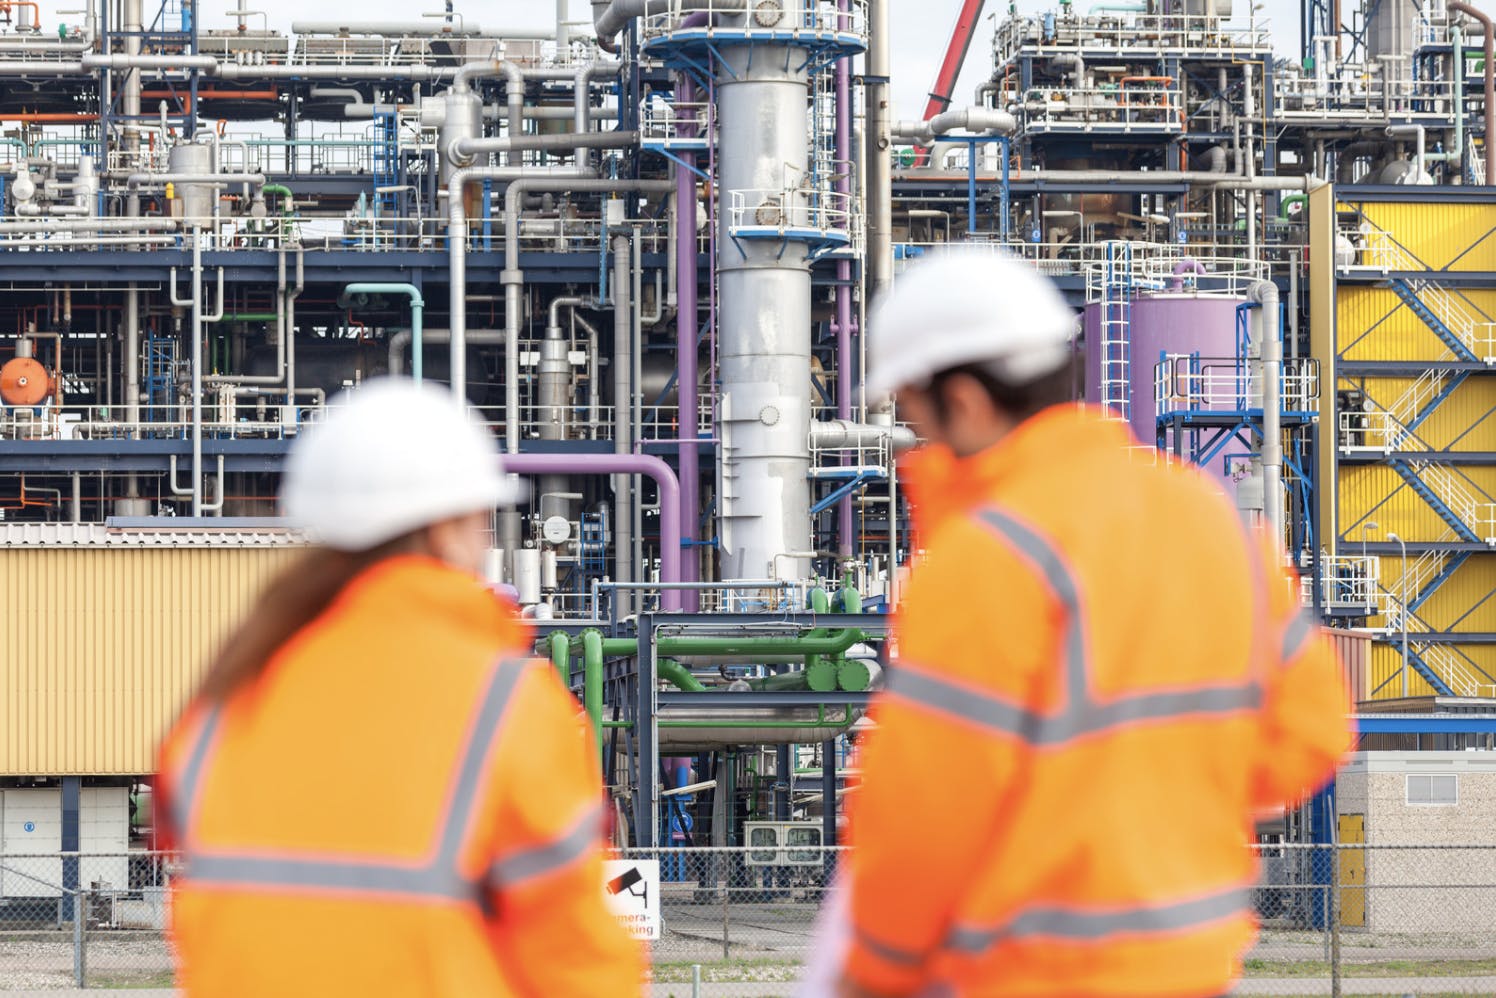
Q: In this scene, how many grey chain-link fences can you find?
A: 1